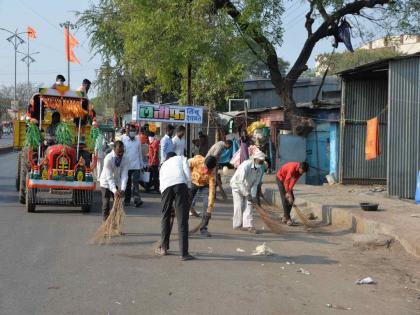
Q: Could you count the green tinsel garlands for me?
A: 3